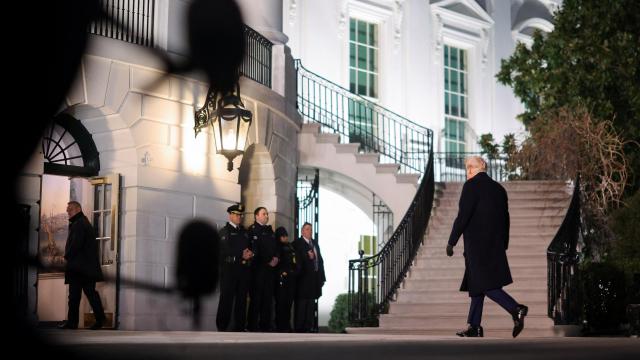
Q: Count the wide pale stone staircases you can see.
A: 1